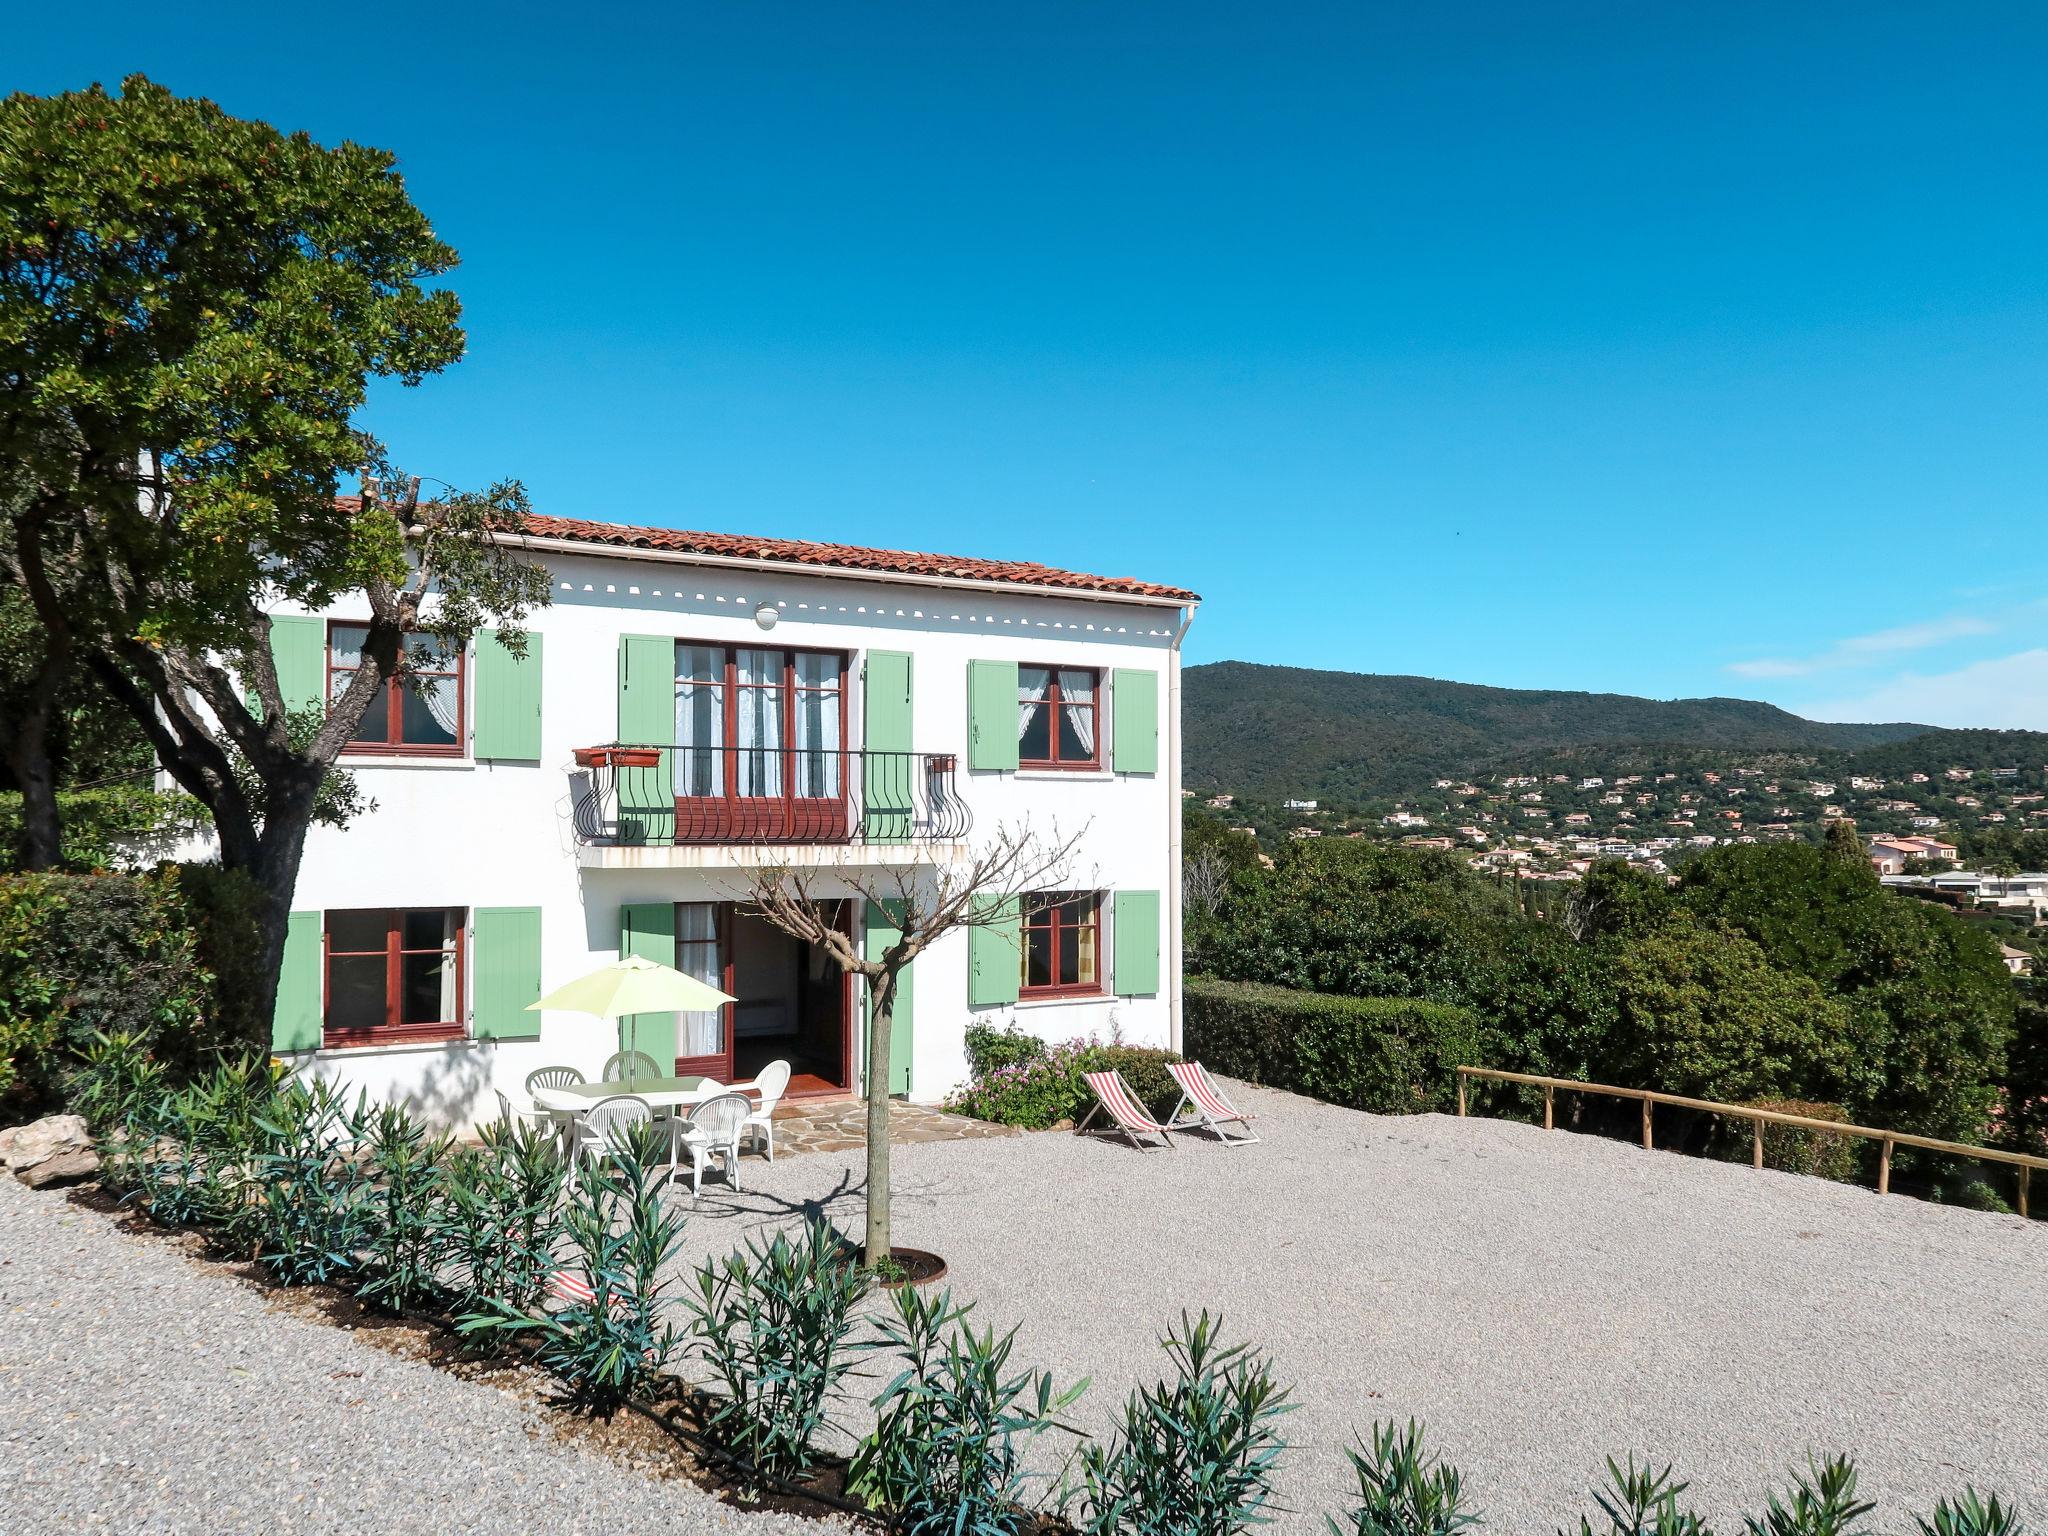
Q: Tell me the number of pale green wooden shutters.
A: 12